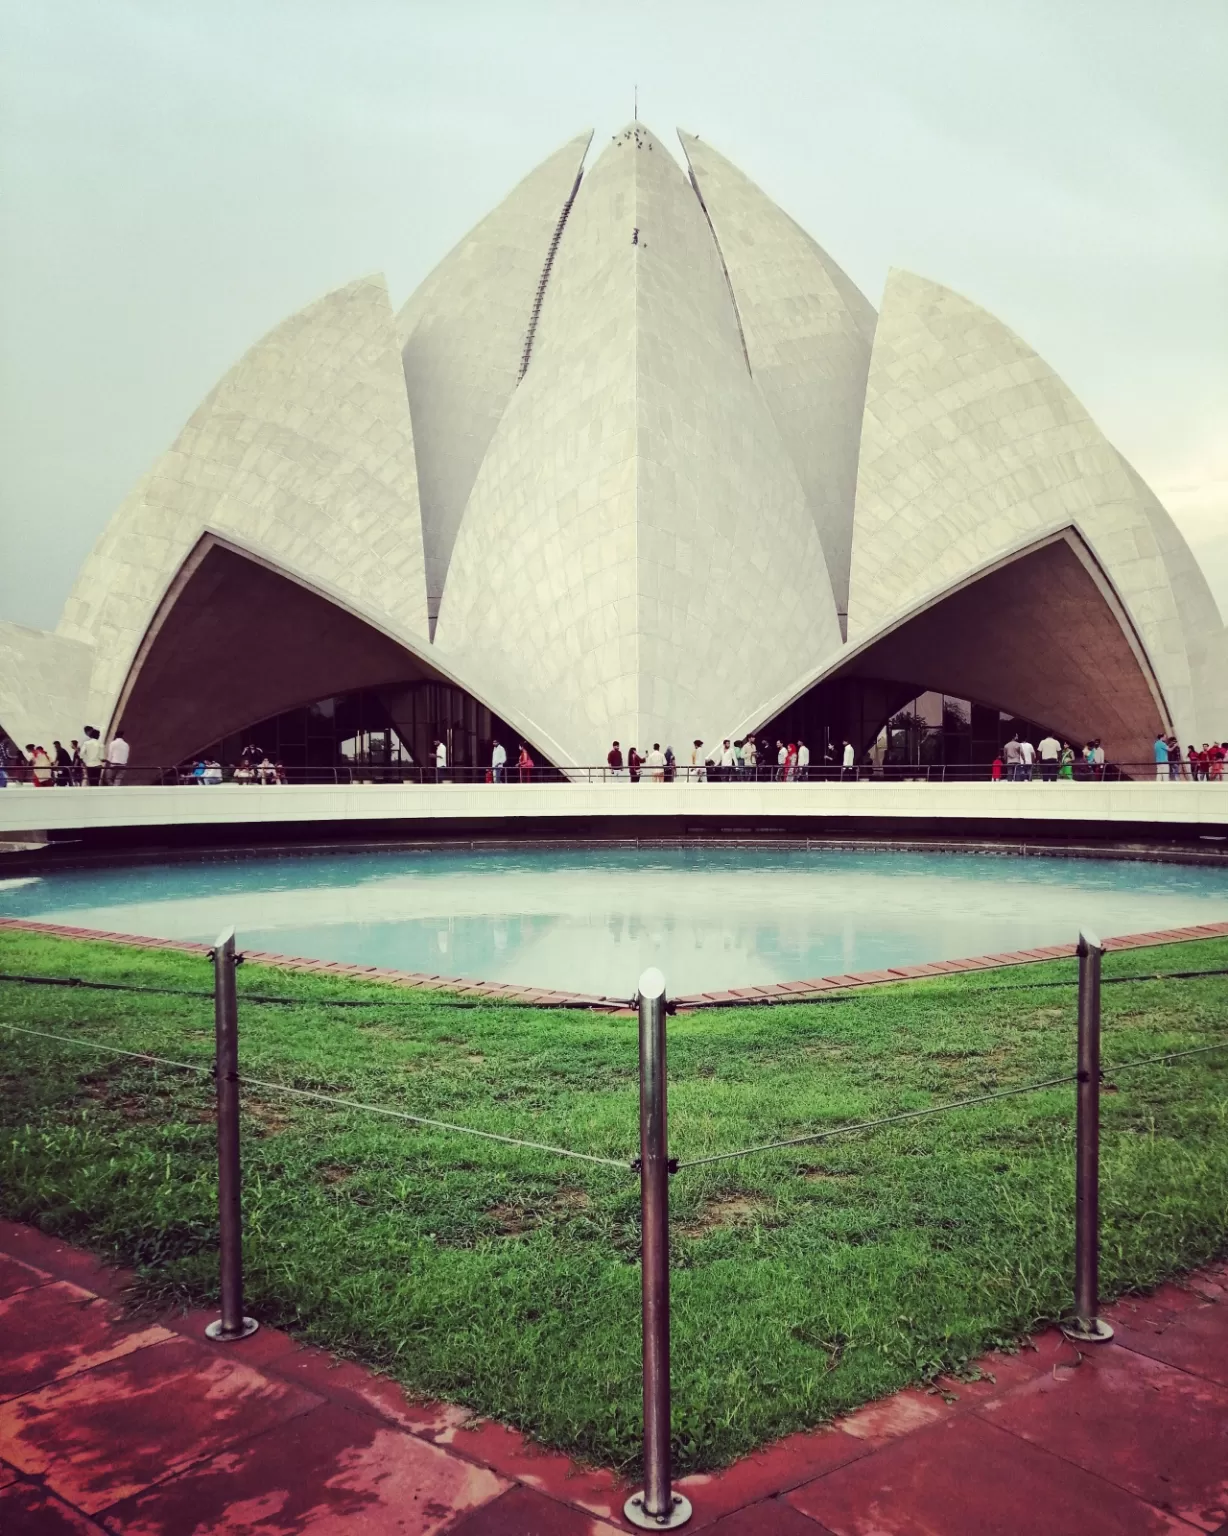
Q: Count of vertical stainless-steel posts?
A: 3